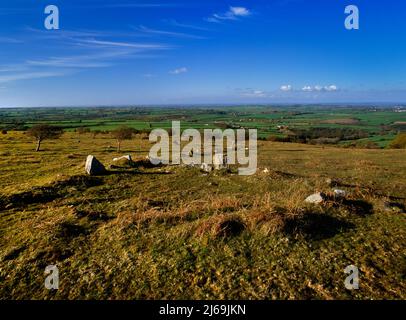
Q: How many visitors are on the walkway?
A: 0